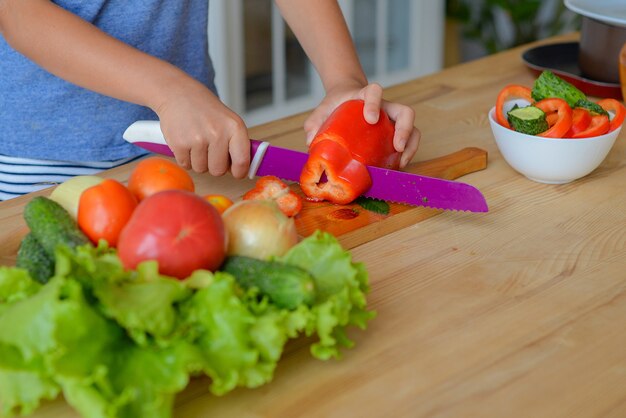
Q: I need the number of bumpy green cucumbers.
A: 3